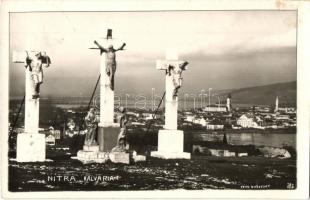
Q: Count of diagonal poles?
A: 3